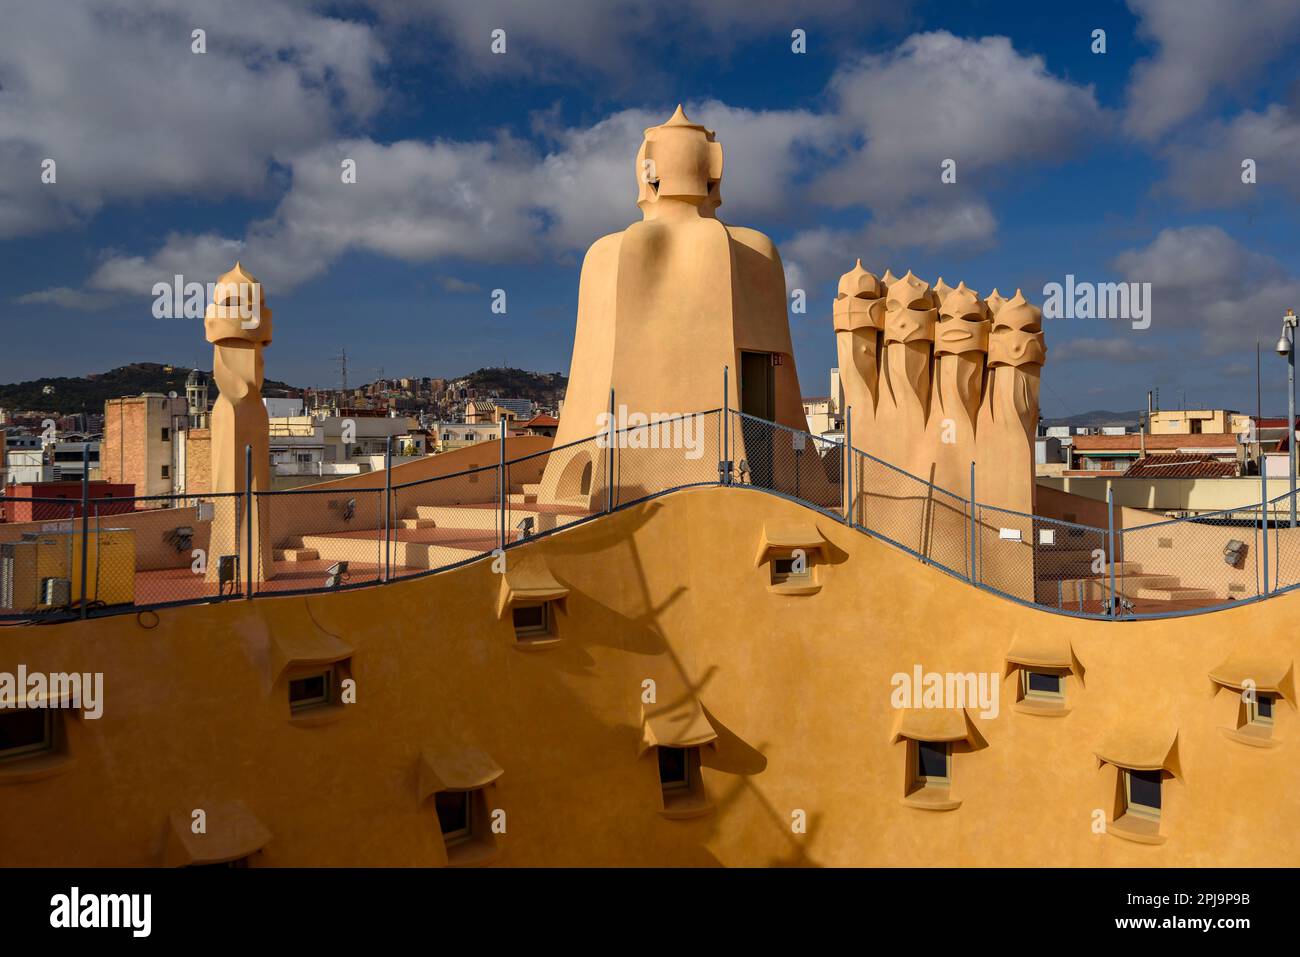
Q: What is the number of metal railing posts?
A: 10